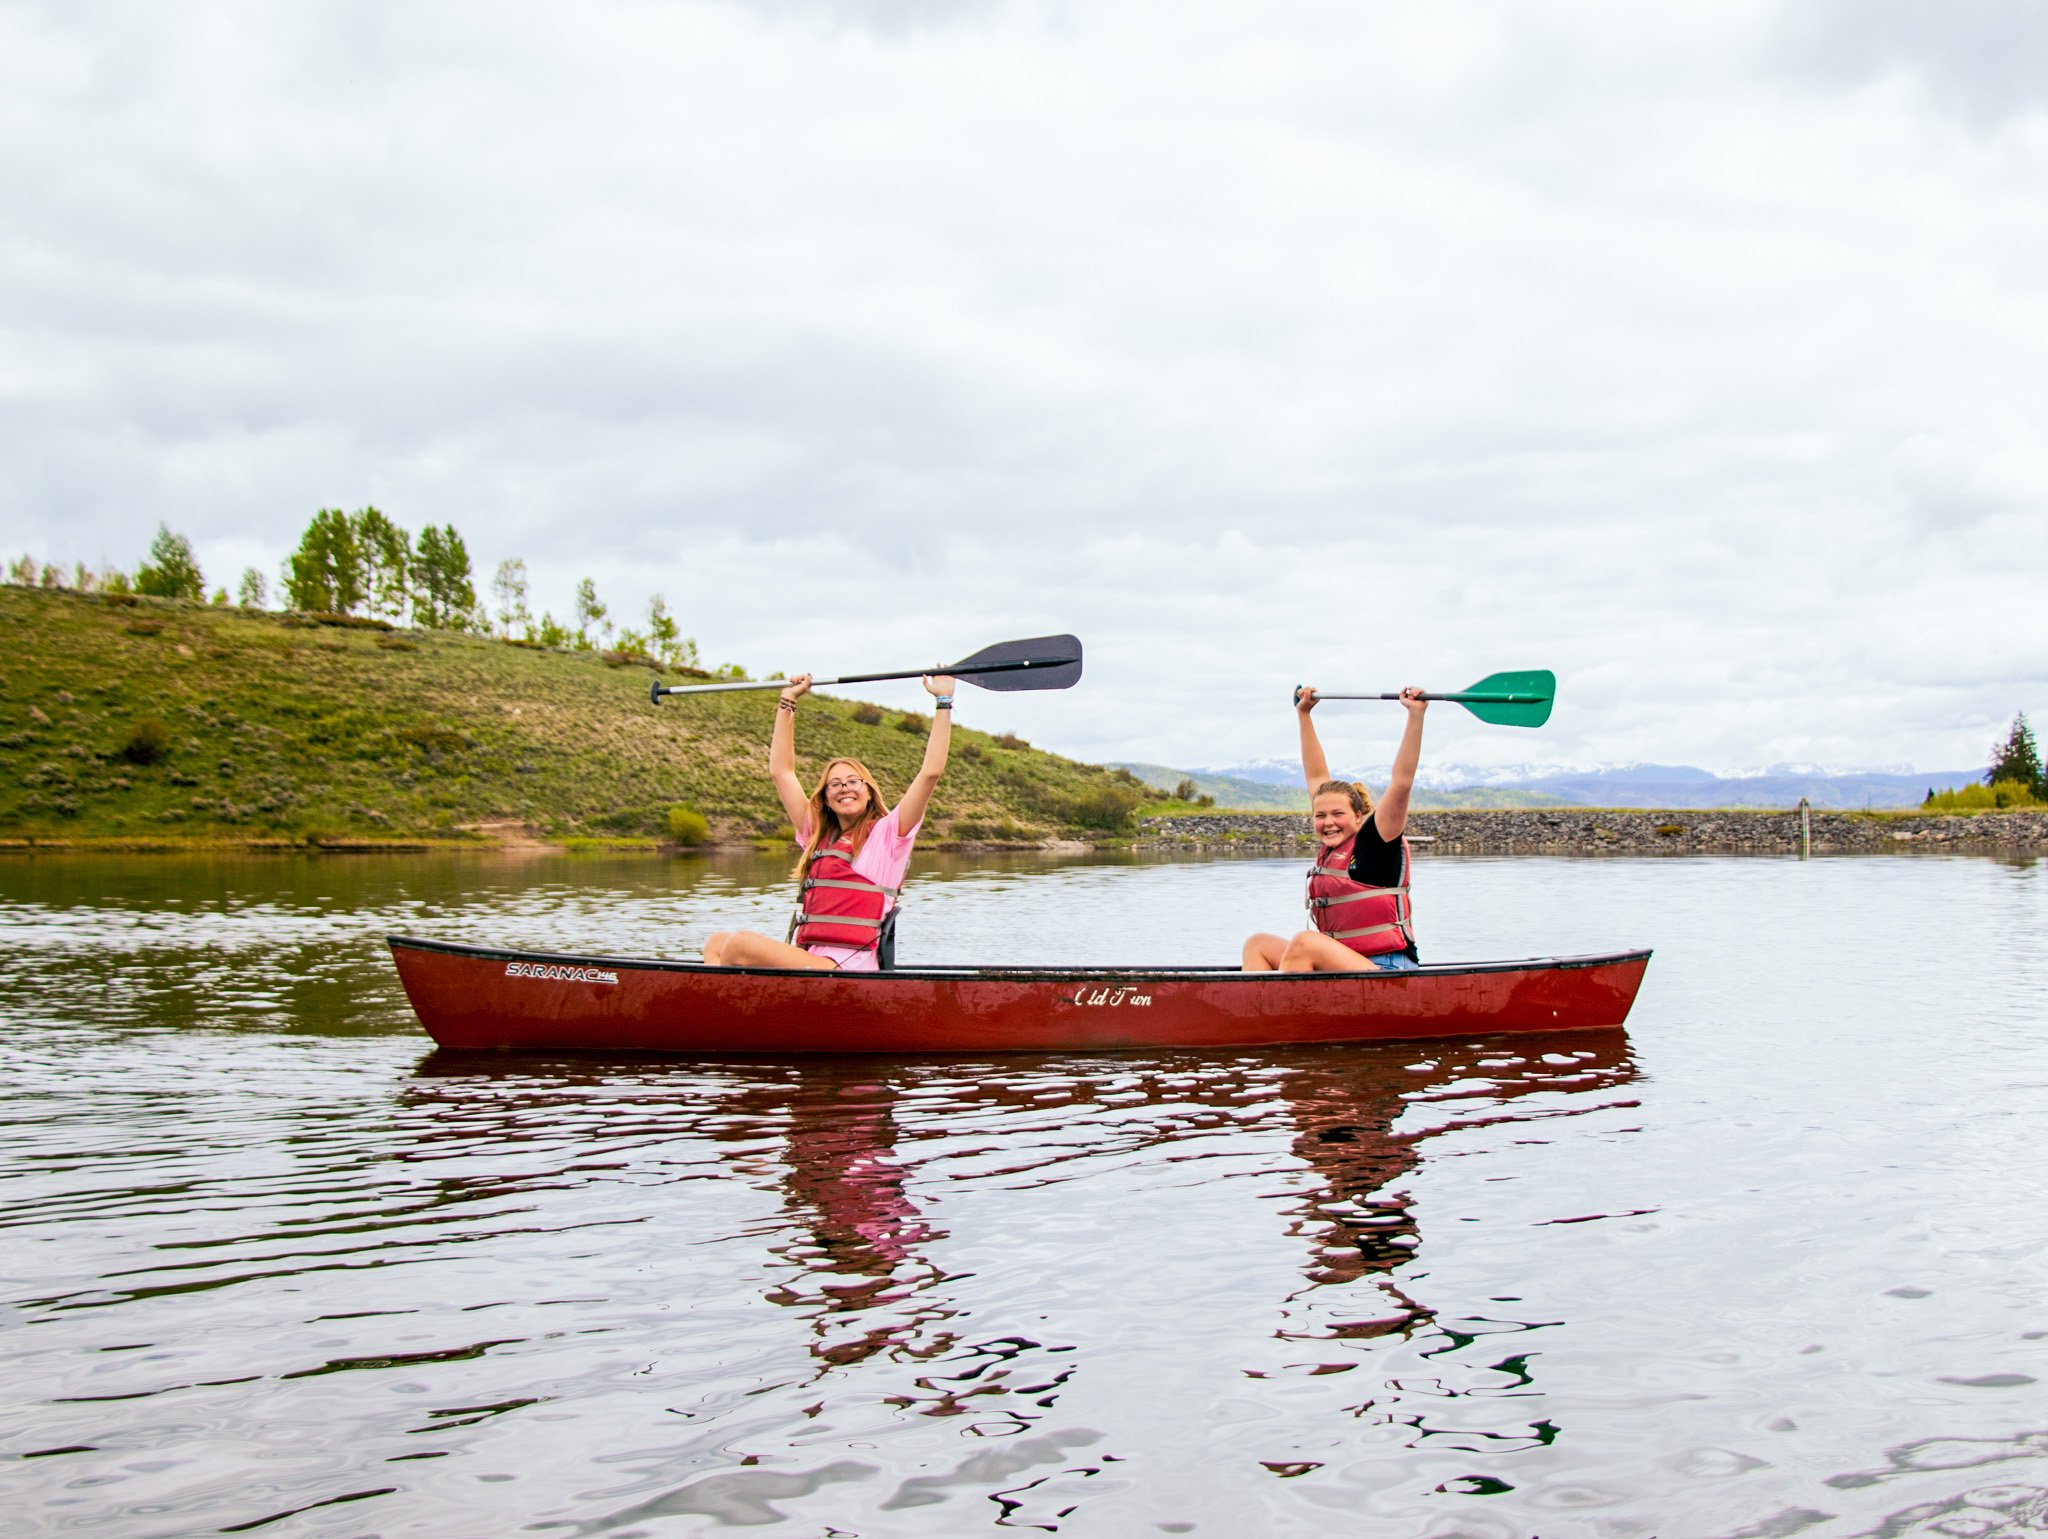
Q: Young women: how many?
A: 2